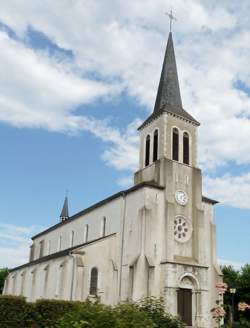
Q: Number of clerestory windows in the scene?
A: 5